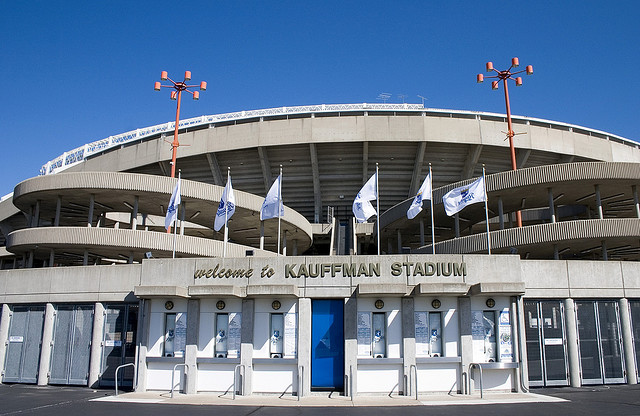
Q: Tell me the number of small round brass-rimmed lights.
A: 6